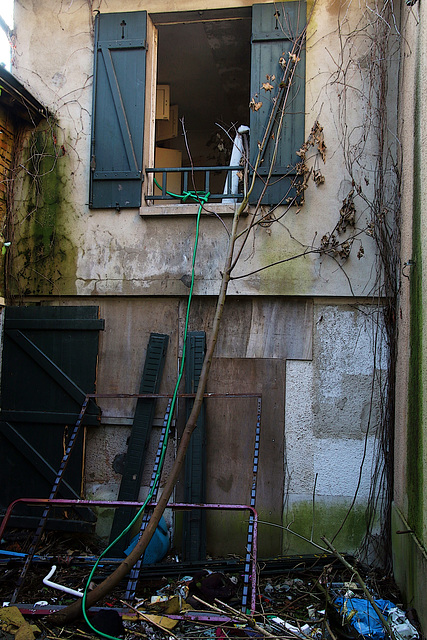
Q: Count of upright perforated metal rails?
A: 3